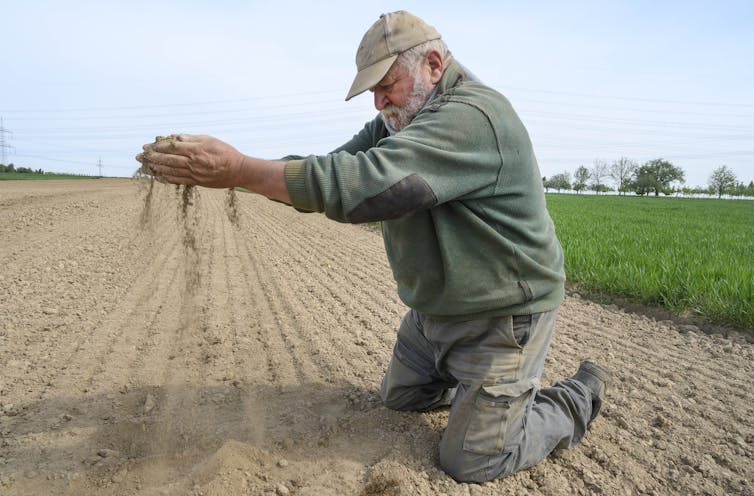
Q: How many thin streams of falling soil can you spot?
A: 3